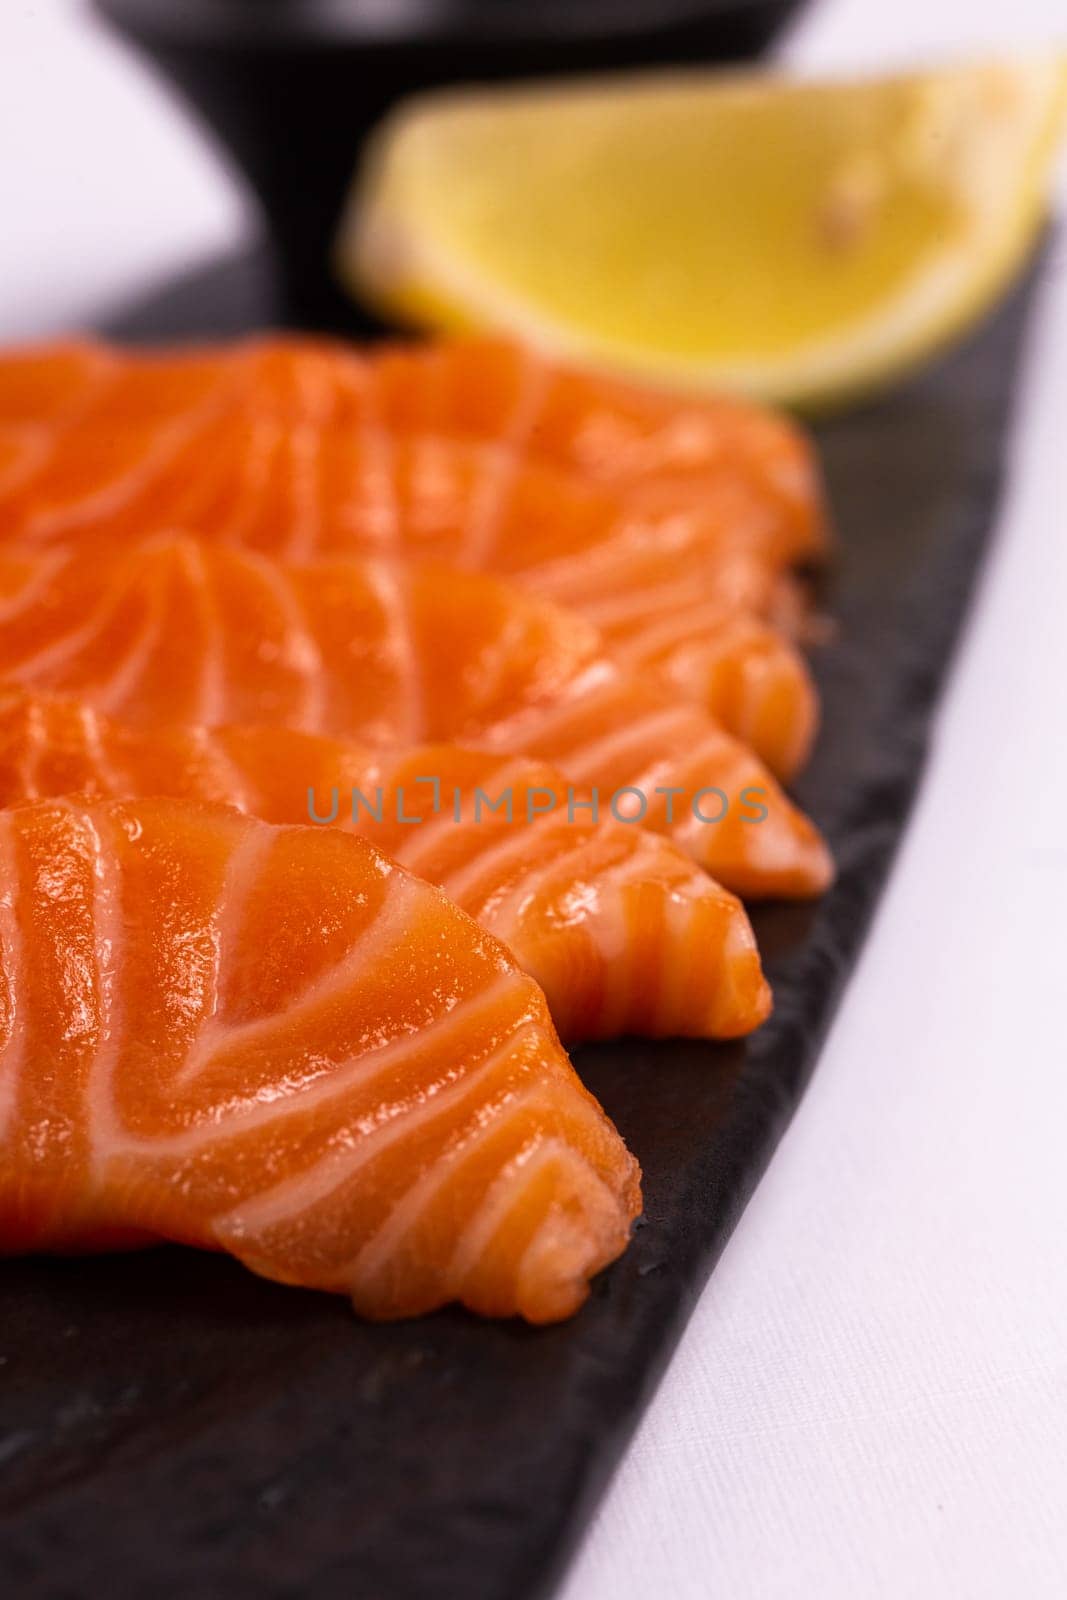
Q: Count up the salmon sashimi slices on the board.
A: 5